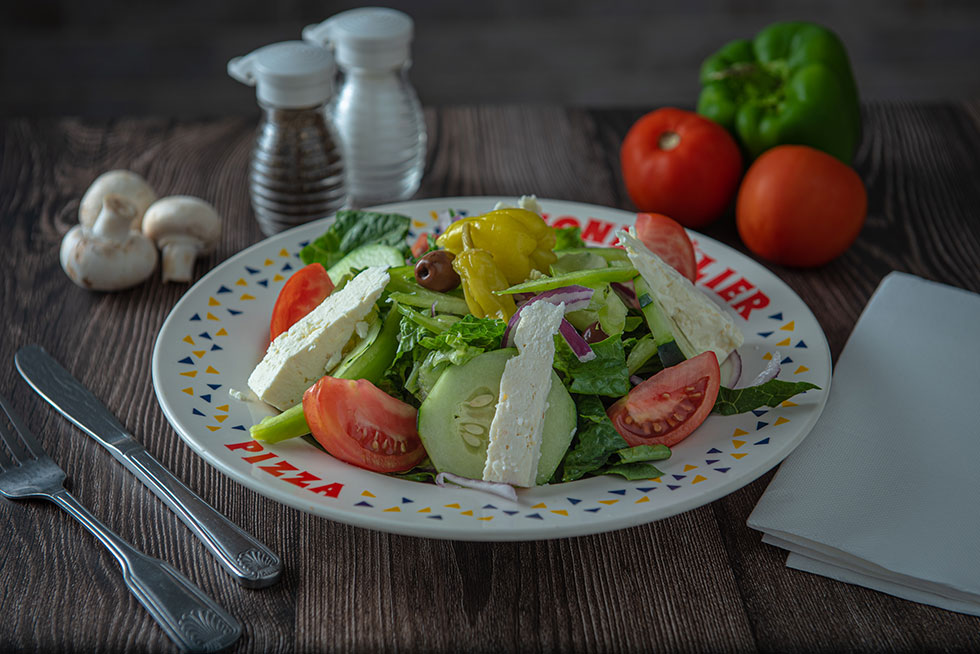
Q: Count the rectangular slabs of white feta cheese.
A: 3